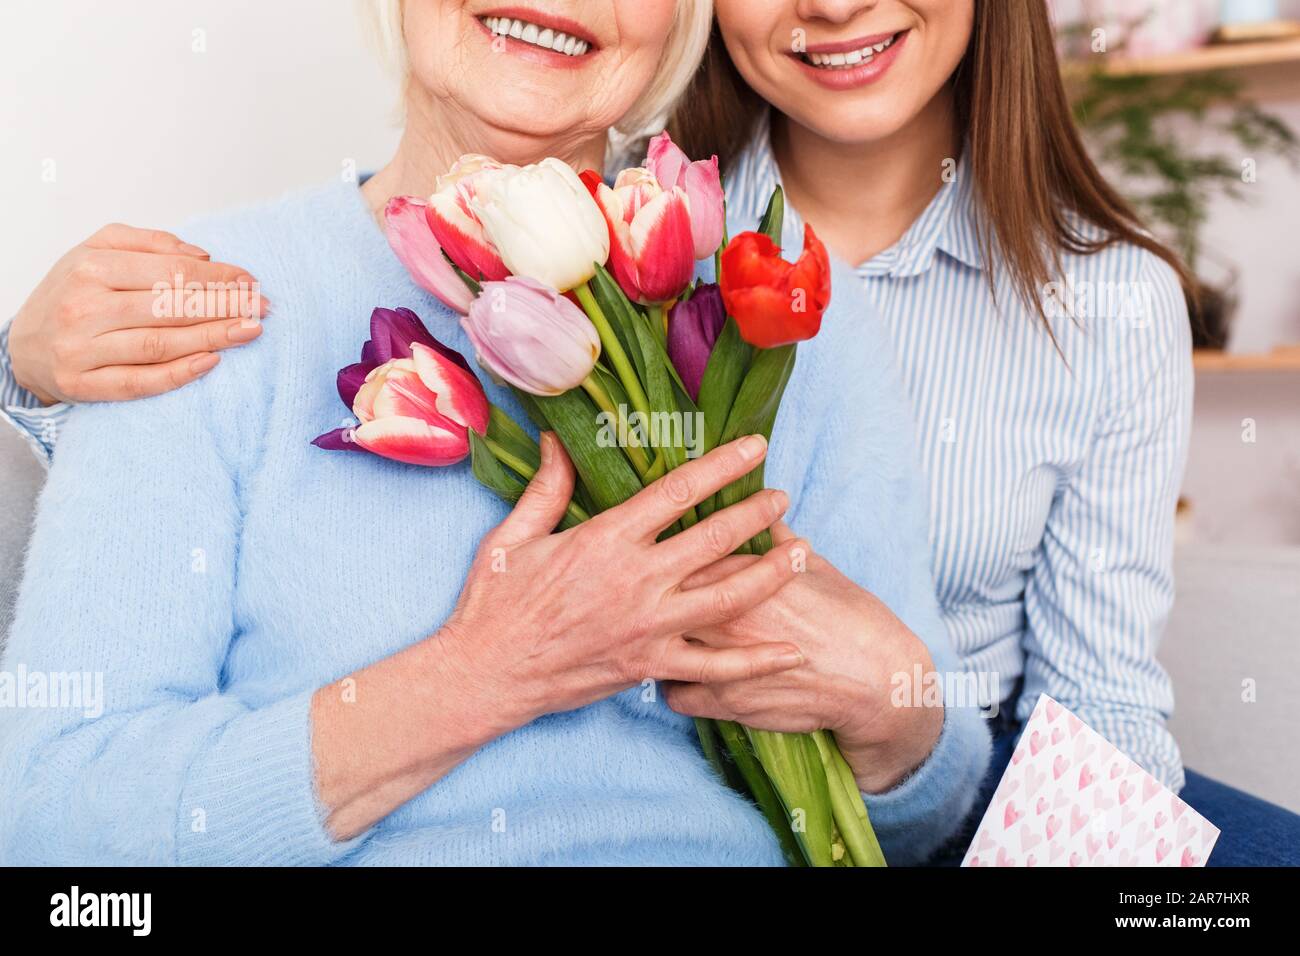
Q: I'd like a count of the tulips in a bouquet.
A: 11